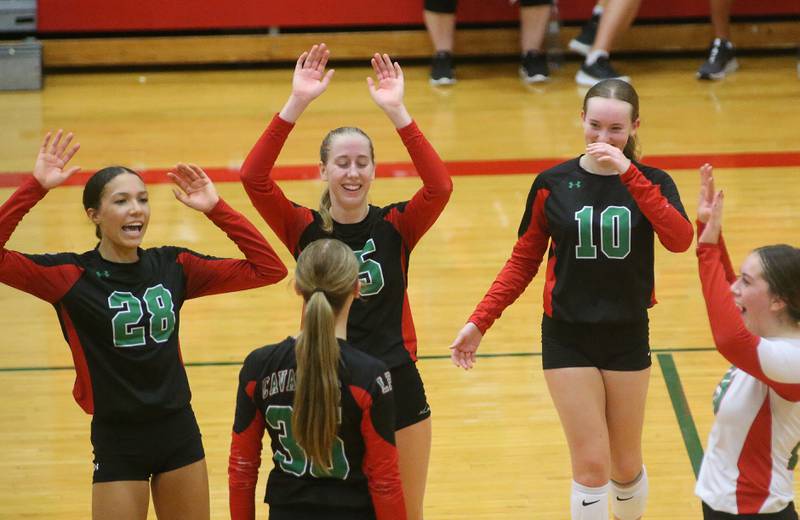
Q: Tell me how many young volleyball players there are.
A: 5